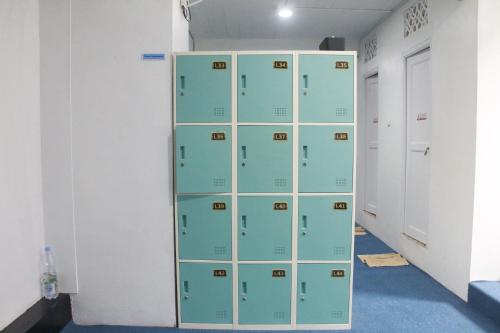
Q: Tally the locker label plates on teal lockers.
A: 12